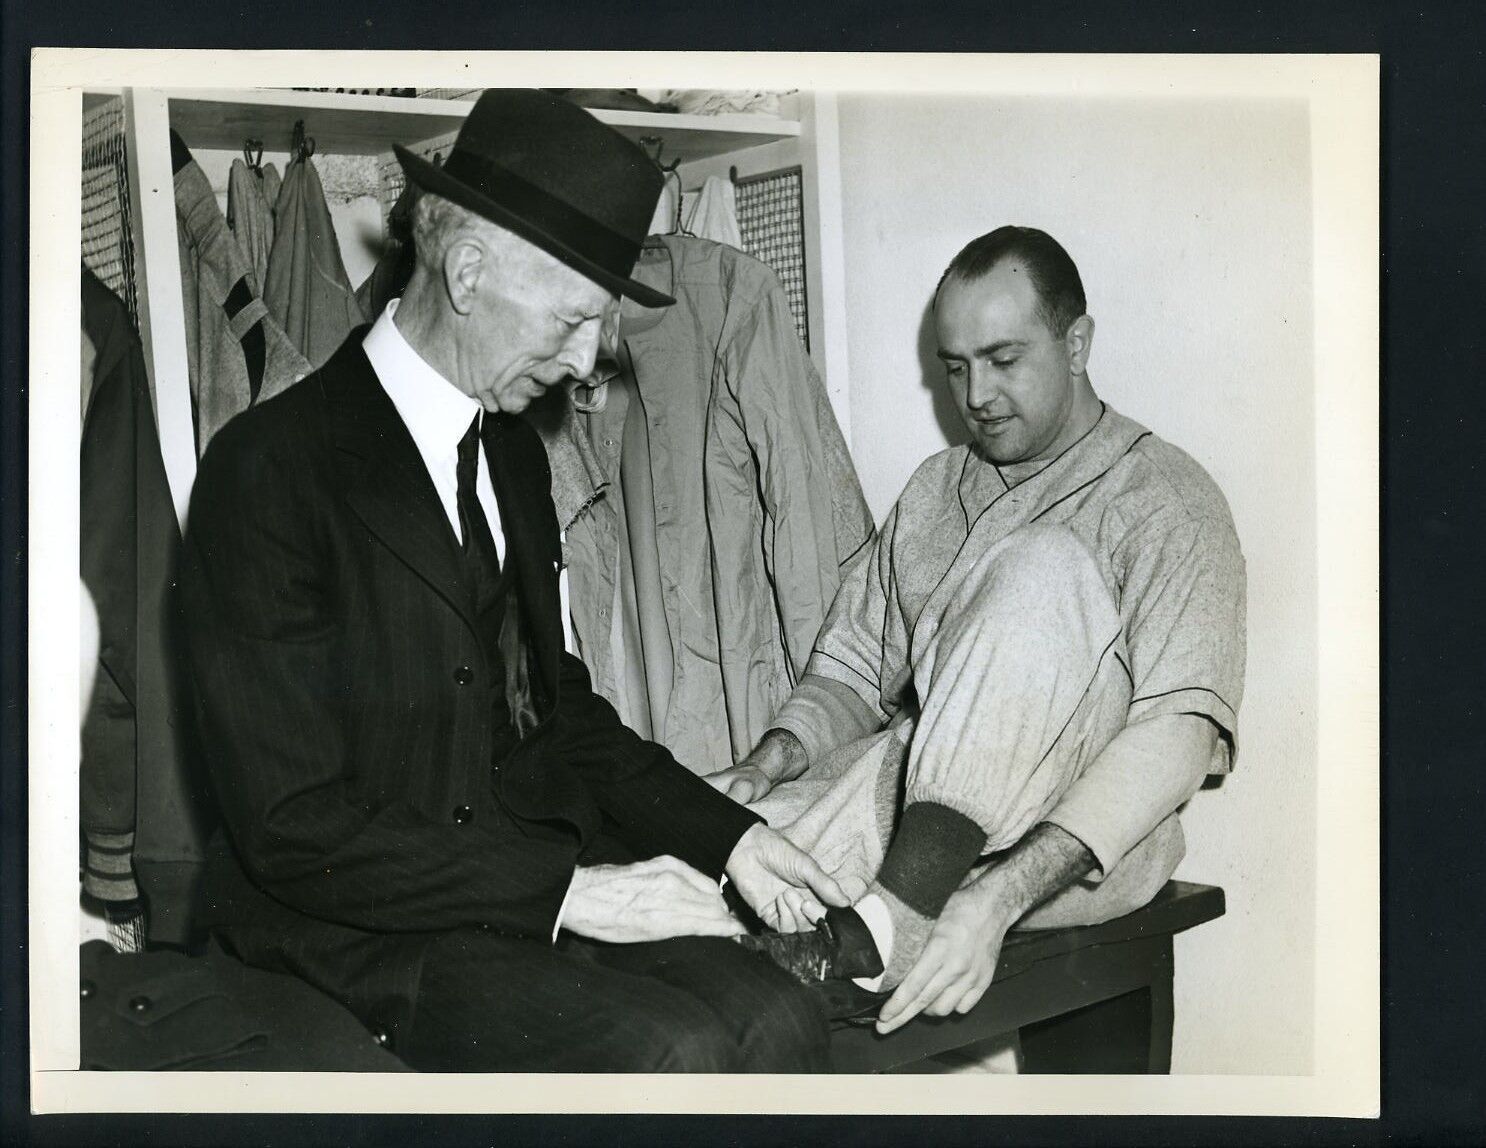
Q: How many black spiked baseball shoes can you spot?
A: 1